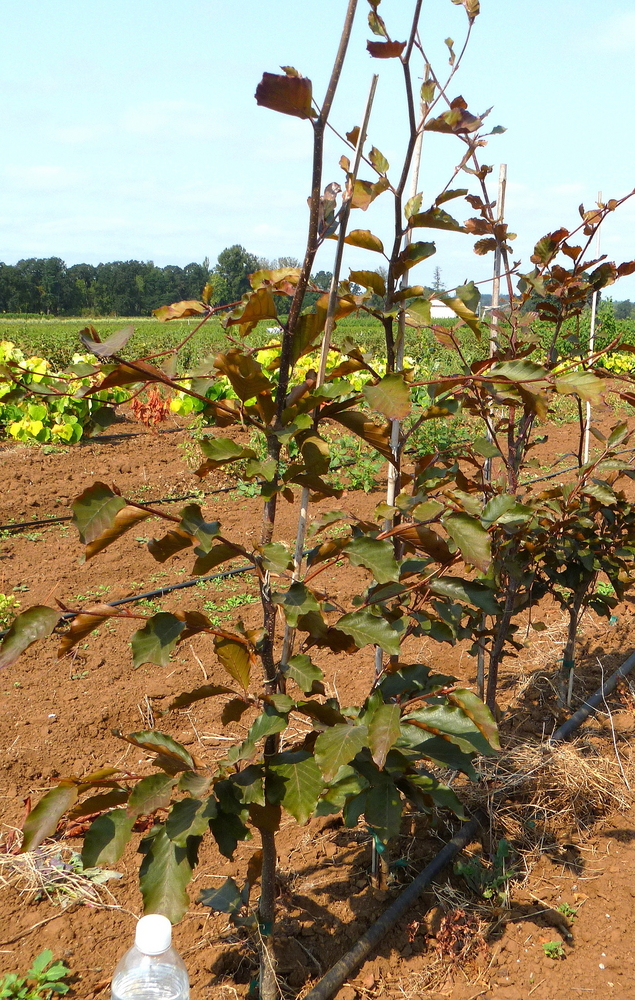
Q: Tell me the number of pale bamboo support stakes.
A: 4